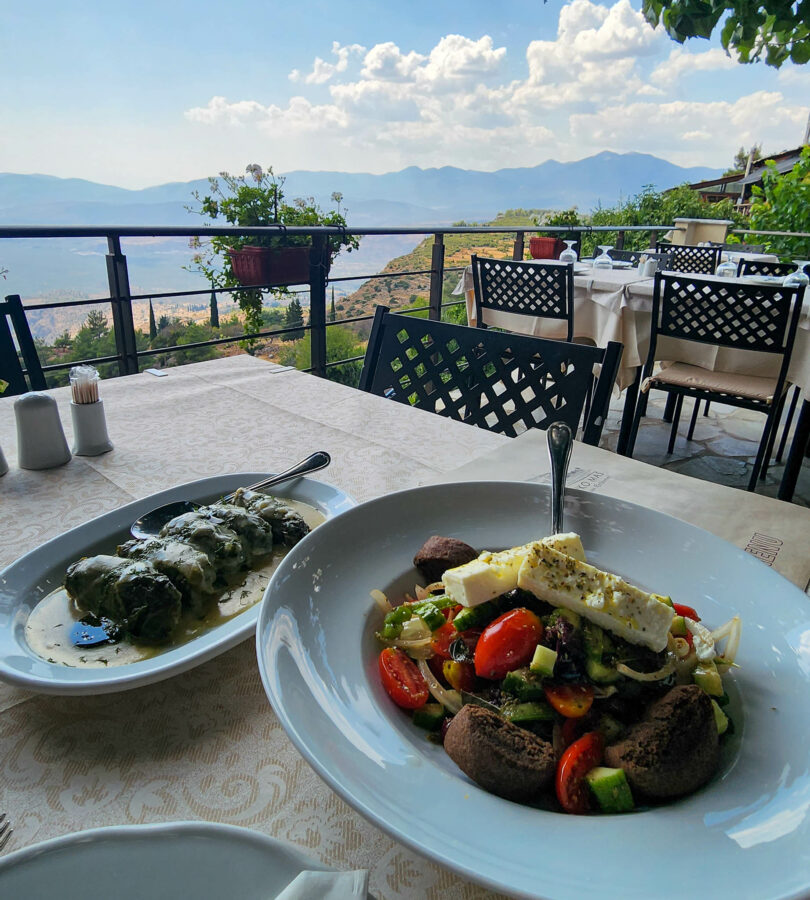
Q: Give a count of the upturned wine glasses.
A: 4